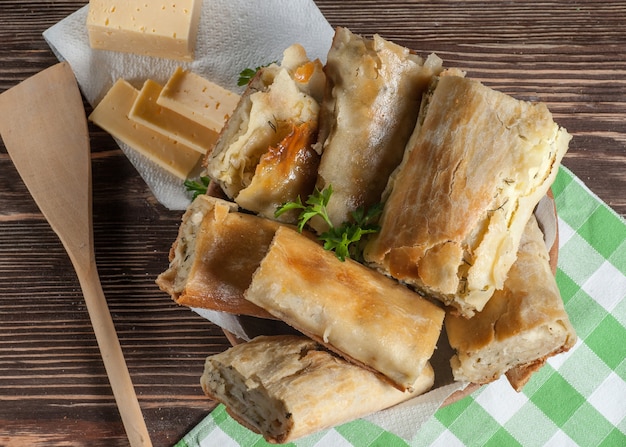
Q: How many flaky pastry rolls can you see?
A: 7